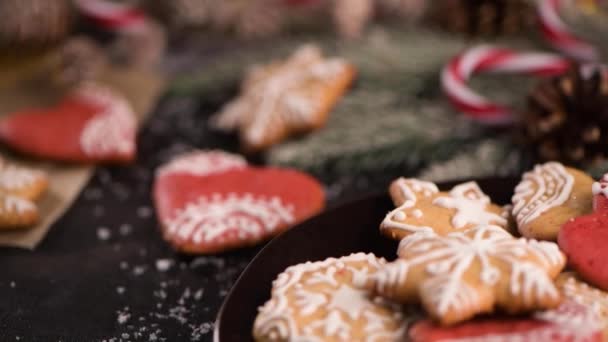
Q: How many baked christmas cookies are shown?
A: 11